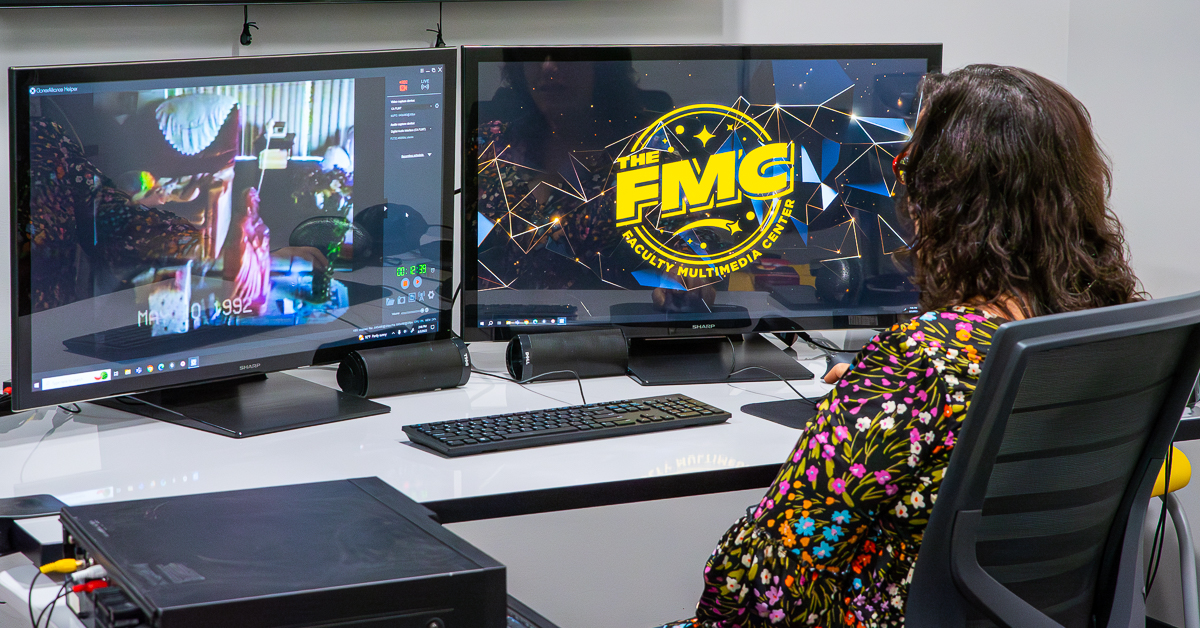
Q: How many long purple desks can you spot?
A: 0